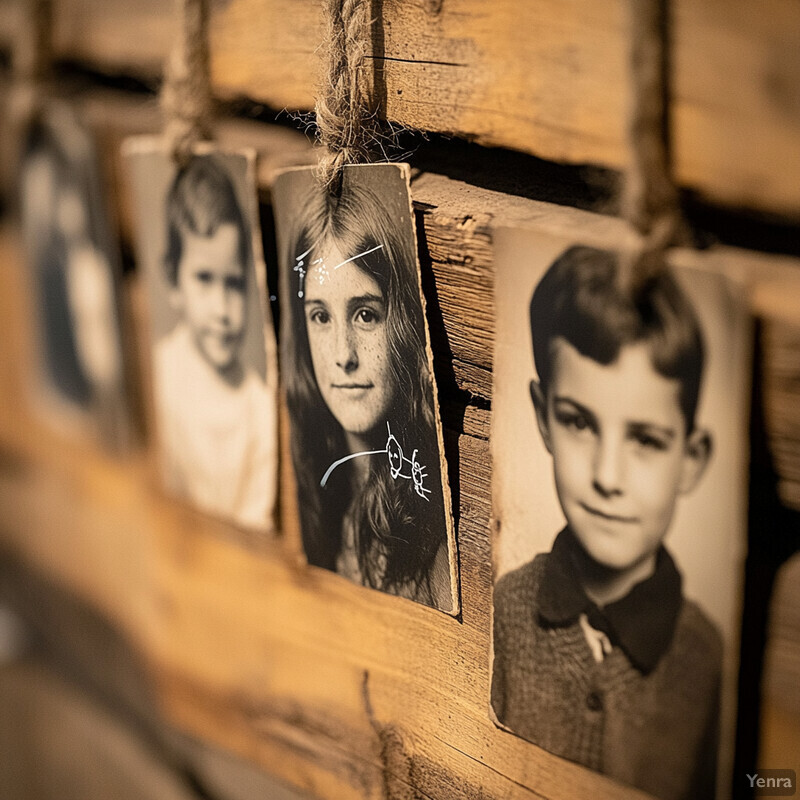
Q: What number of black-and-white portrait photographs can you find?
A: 4